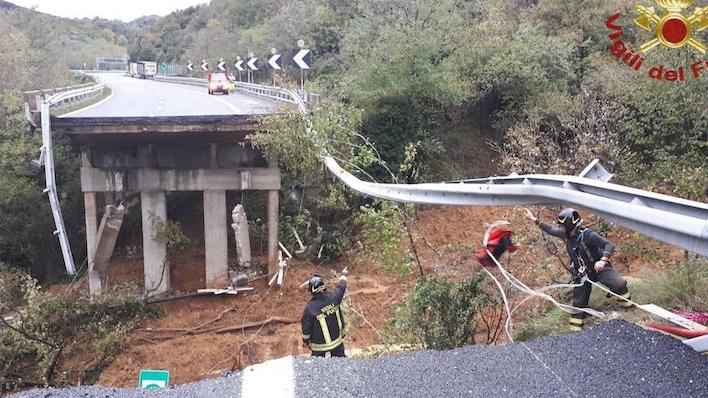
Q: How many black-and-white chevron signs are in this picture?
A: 7